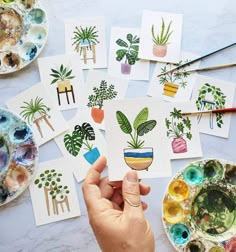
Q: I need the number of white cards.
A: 12